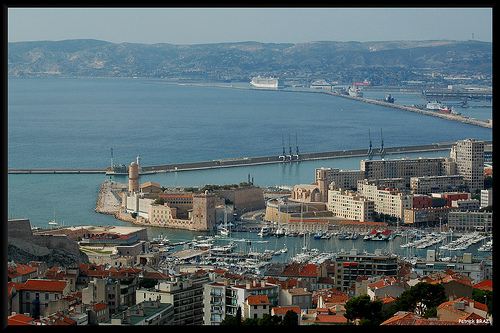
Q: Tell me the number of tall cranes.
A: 5